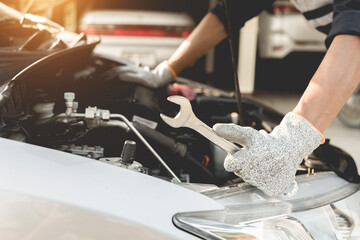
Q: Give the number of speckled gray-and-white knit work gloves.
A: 2